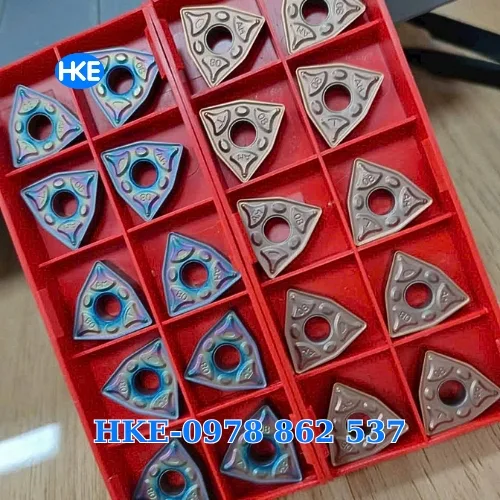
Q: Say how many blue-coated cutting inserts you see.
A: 10